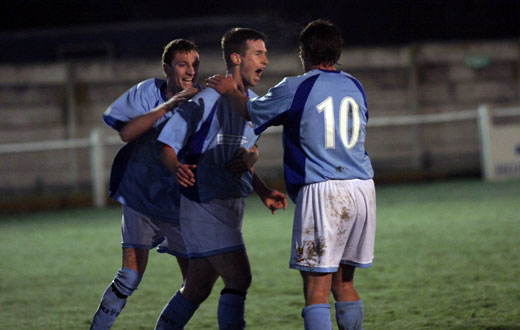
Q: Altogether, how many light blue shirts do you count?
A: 3